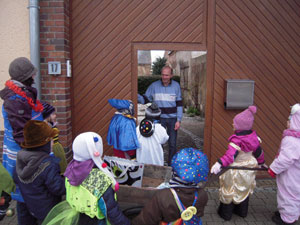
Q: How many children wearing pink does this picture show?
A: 2